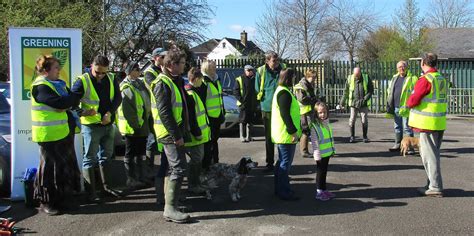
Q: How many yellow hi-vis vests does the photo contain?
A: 15